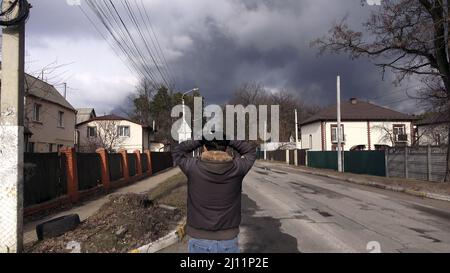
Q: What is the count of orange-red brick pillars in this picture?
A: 5